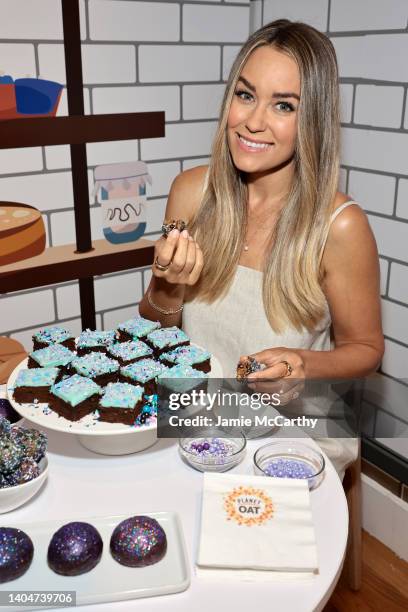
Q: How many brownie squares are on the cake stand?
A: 13